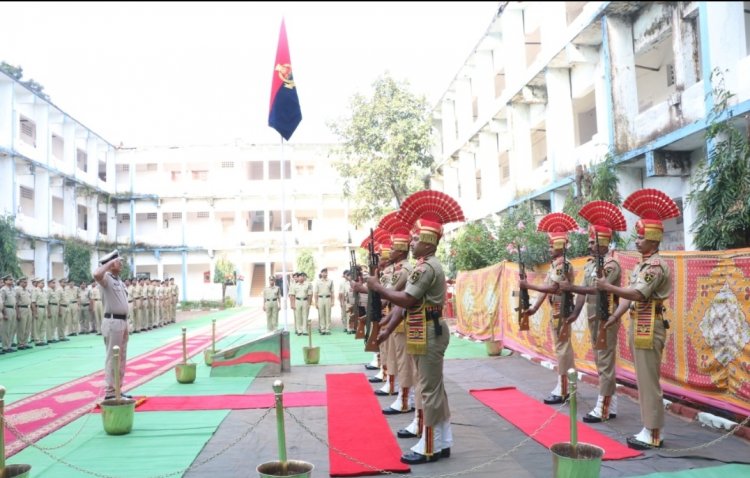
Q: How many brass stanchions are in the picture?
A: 8